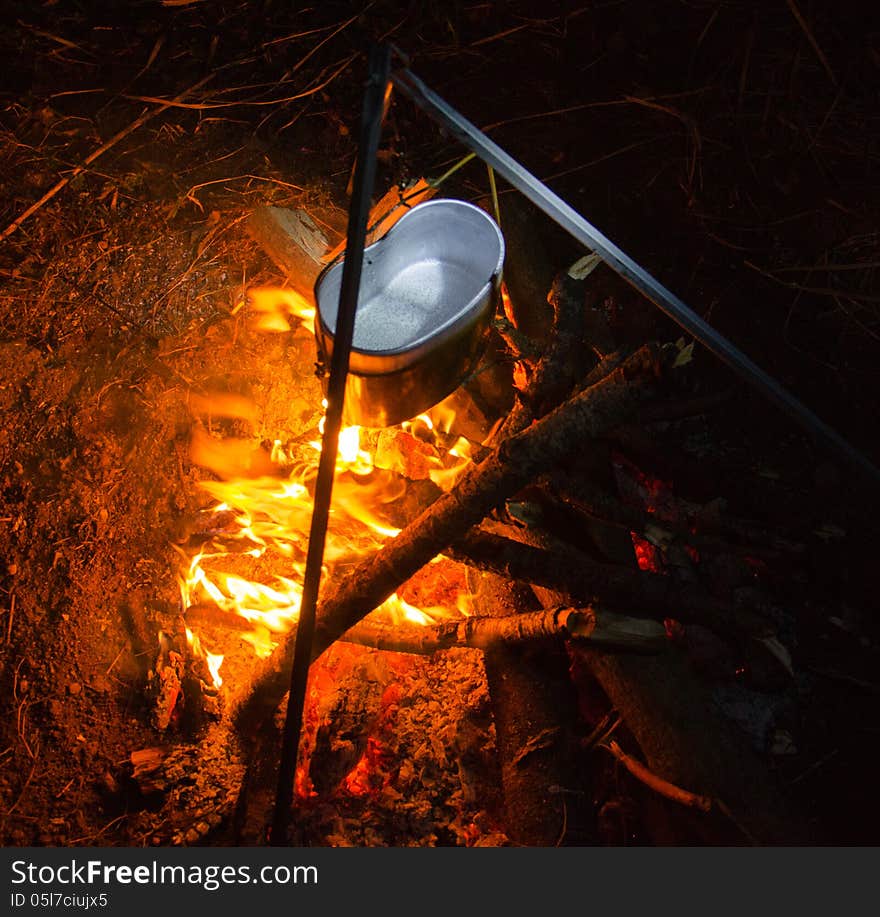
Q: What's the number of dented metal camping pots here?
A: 1